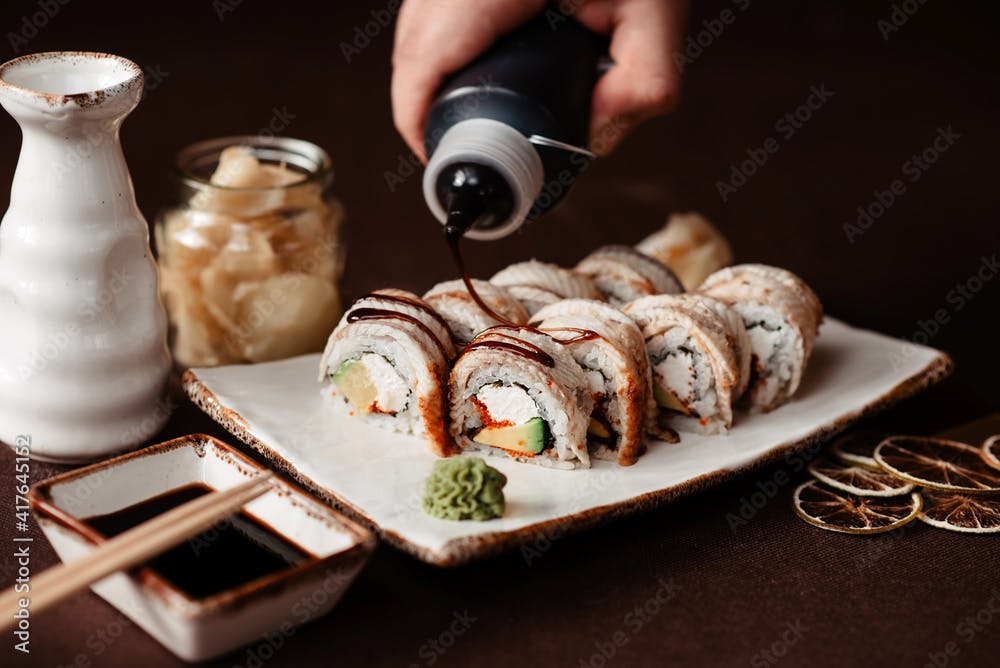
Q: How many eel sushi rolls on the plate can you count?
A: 8